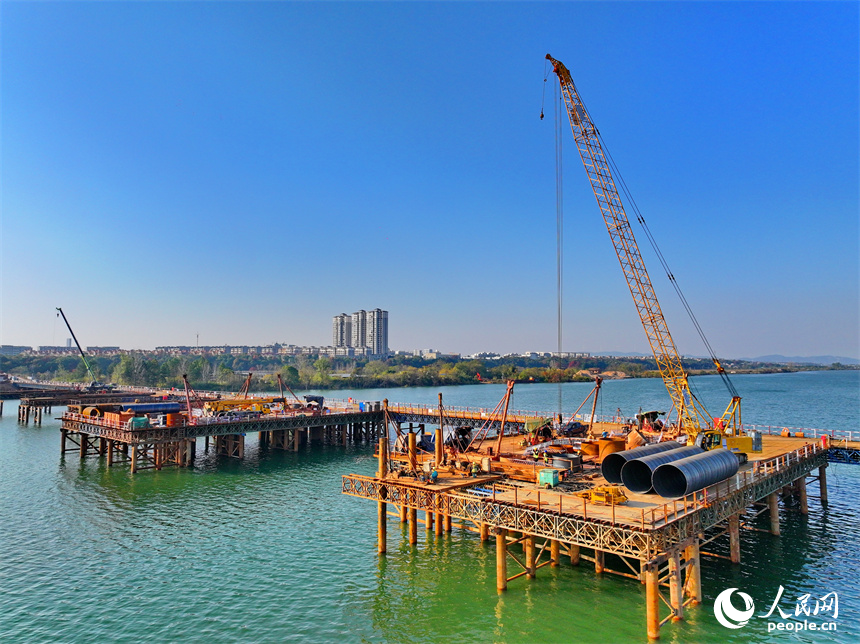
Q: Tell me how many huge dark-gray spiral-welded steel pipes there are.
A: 3